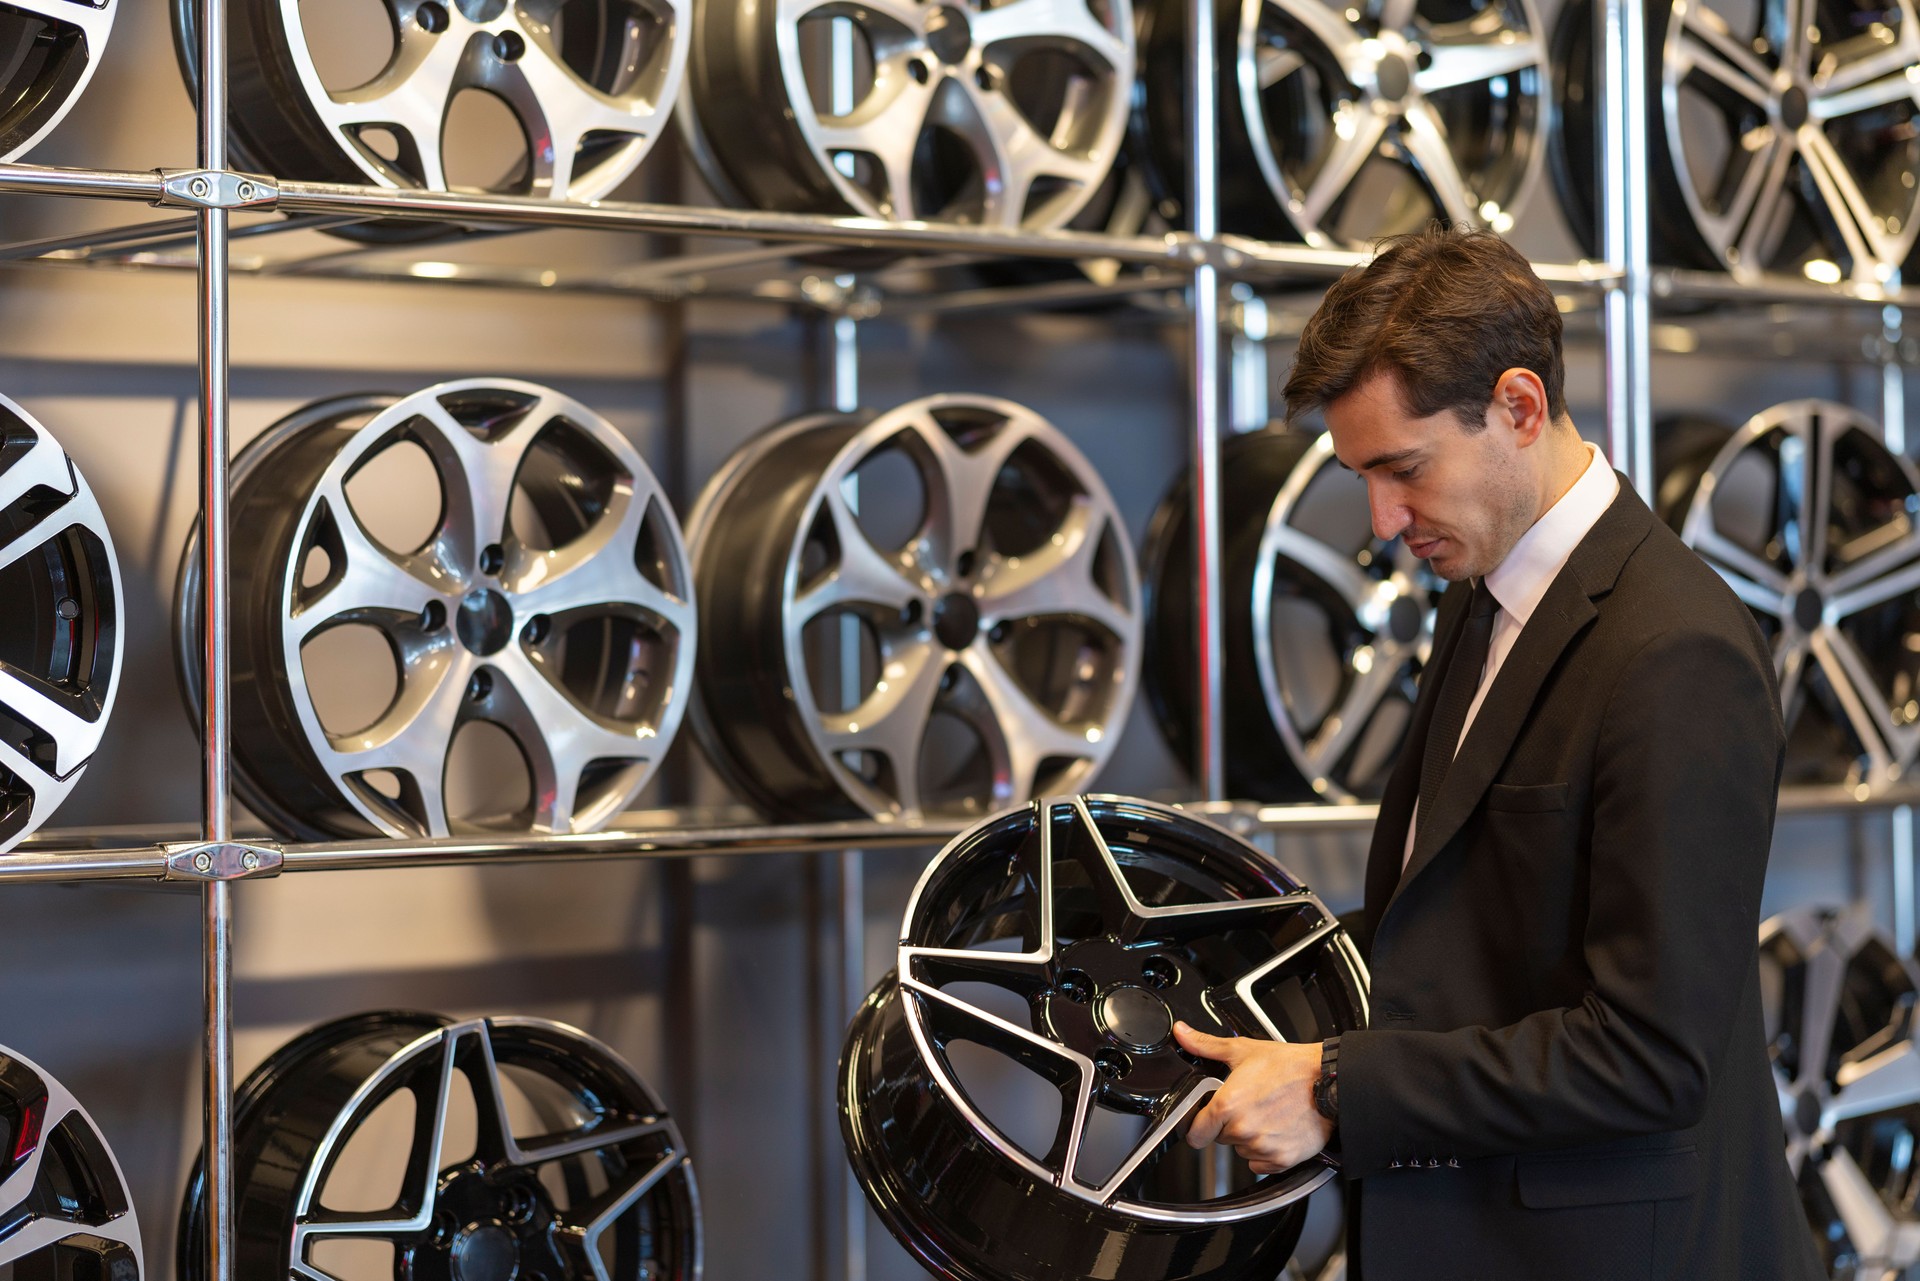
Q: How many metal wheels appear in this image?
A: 14